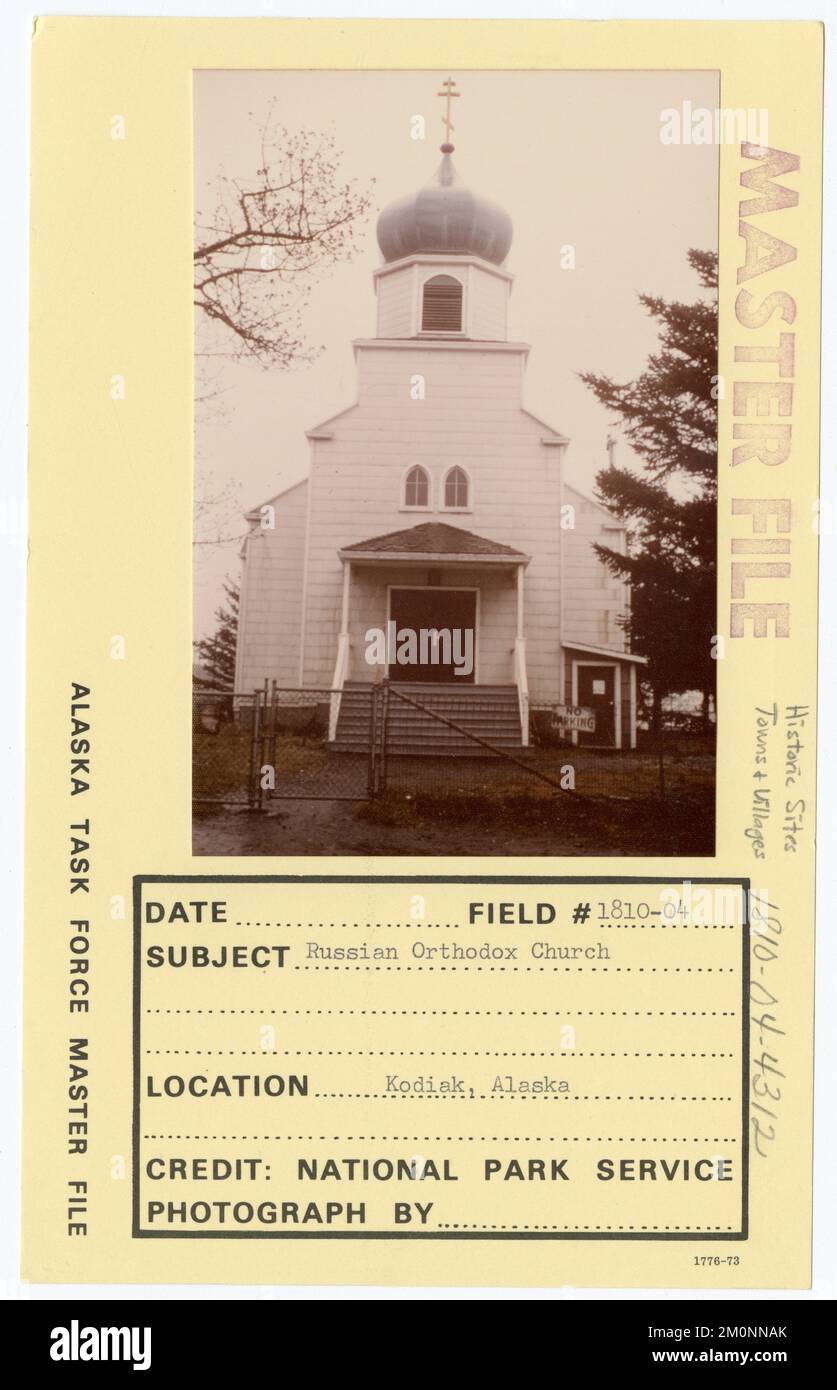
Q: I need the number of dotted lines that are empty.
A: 5